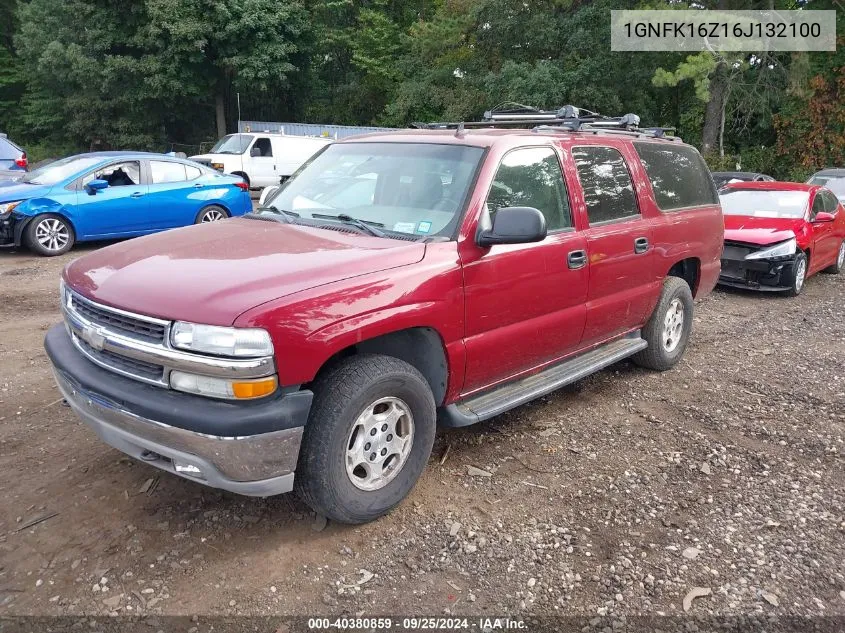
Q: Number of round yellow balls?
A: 0